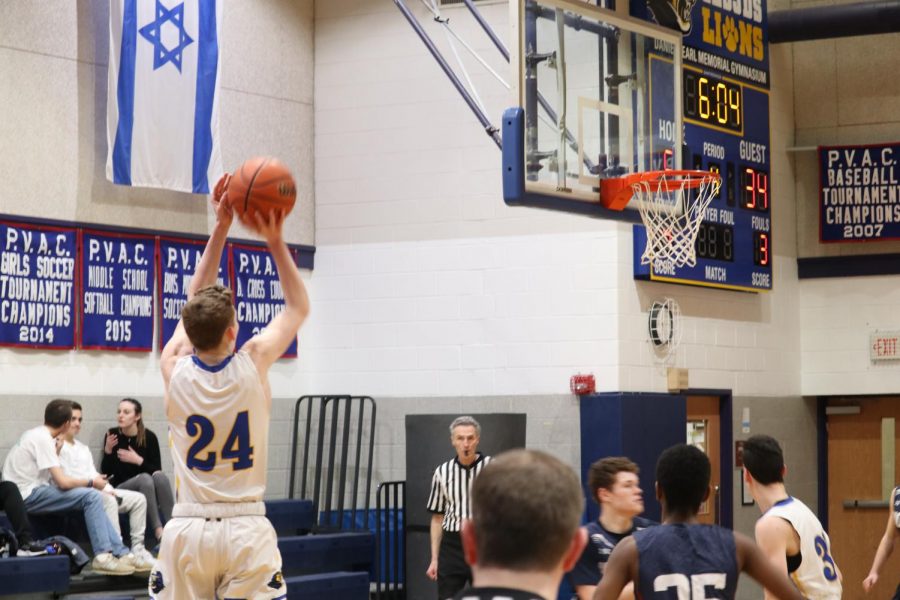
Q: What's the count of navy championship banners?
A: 5